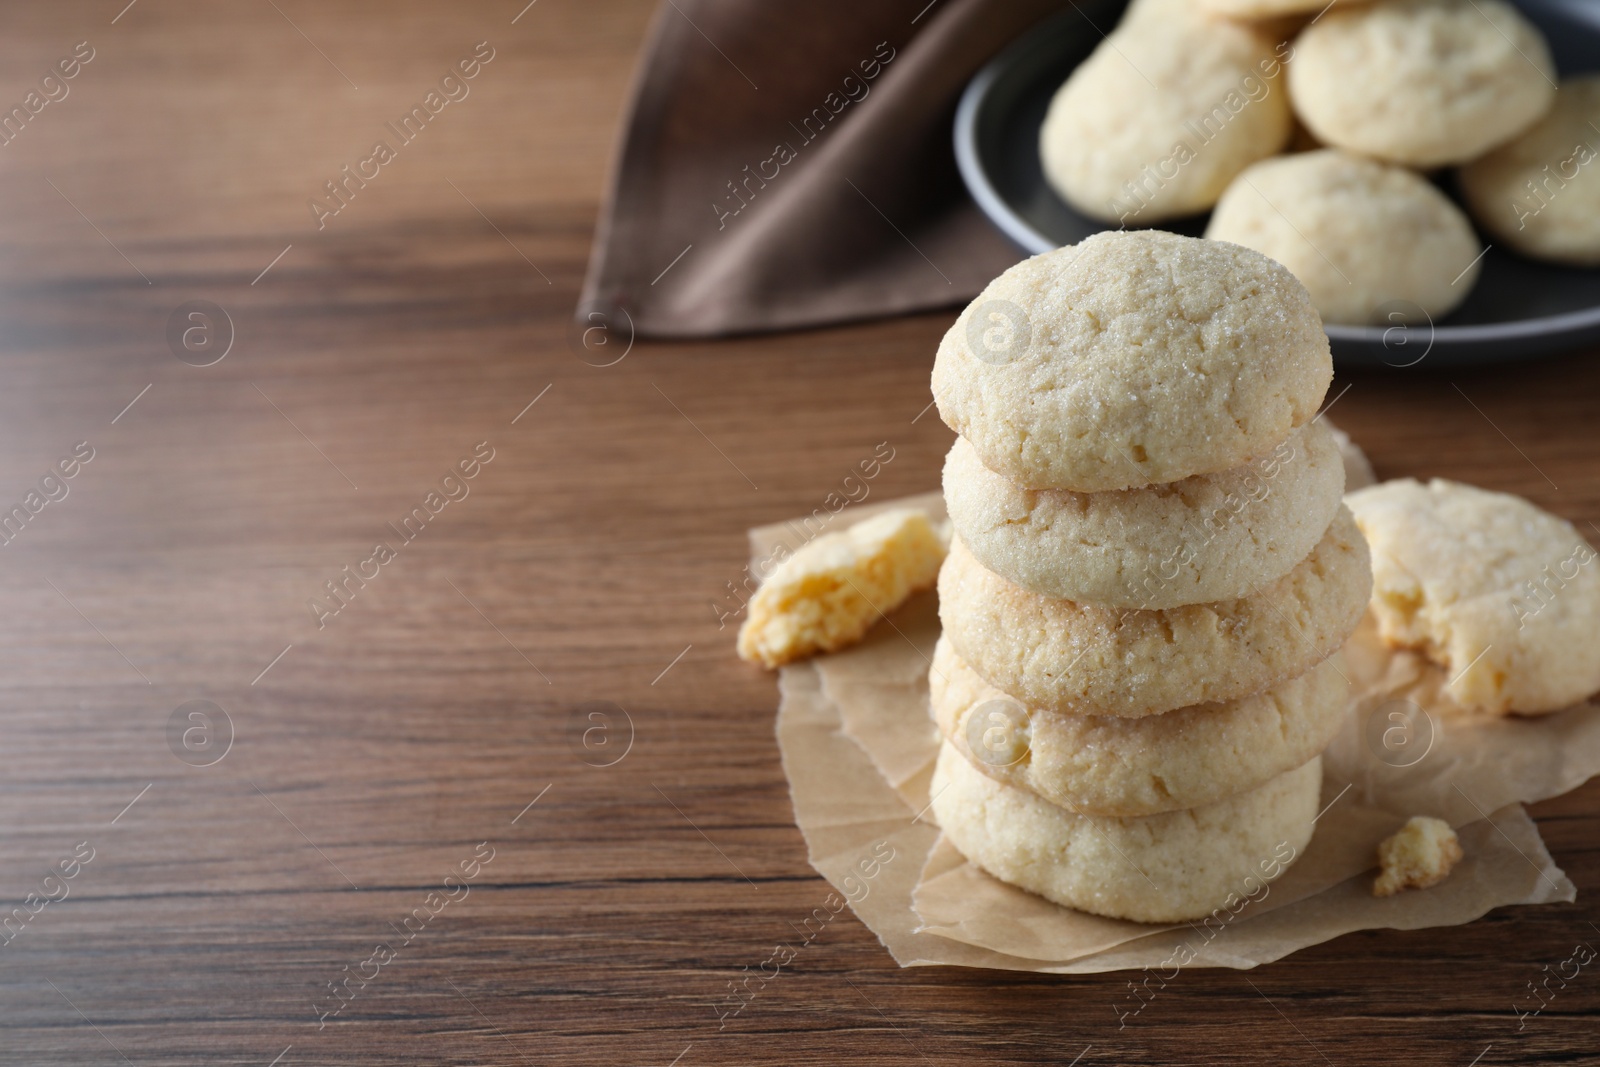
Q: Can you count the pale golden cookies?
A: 11